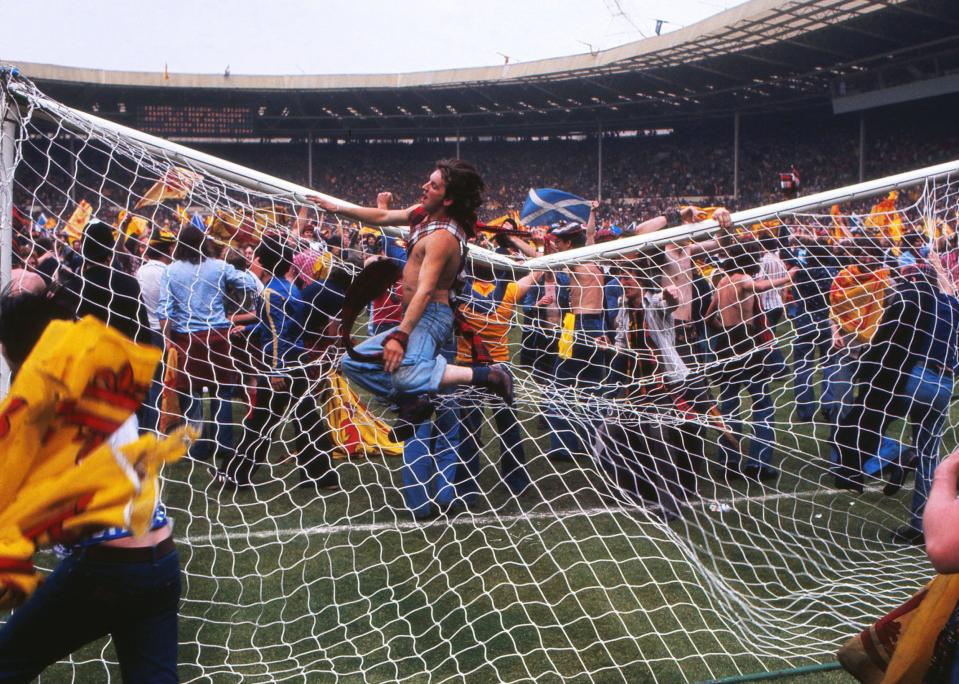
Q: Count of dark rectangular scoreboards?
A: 1